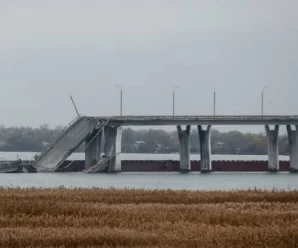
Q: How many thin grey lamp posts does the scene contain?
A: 5